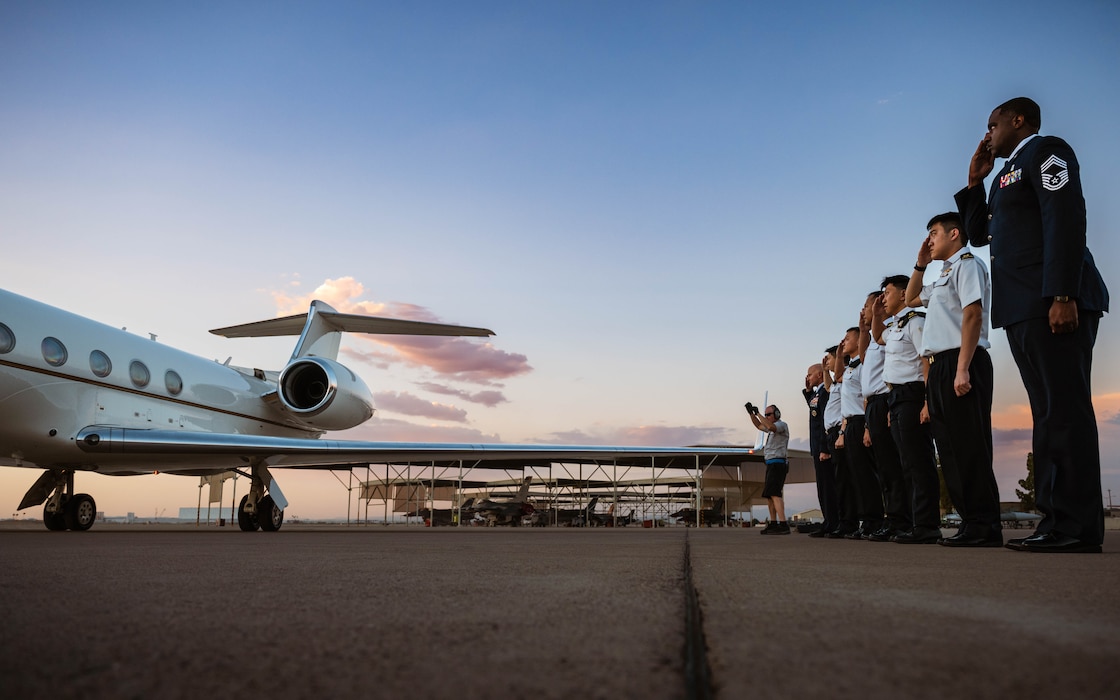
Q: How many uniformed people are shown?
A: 7